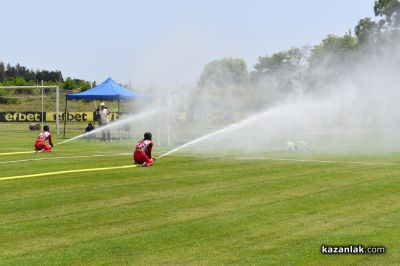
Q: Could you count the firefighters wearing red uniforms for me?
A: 2